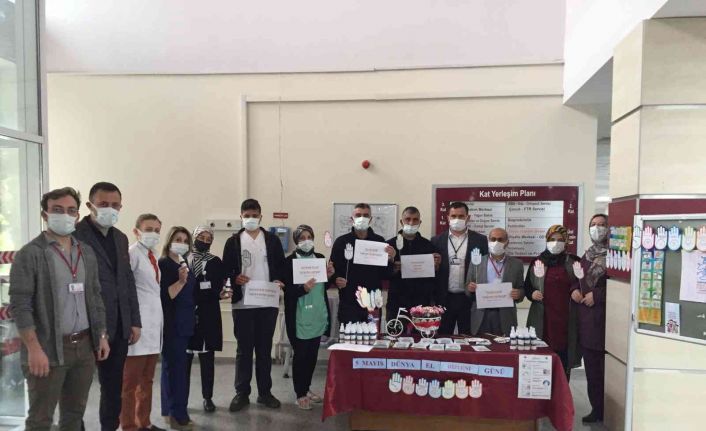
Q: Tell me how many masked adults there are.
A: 13